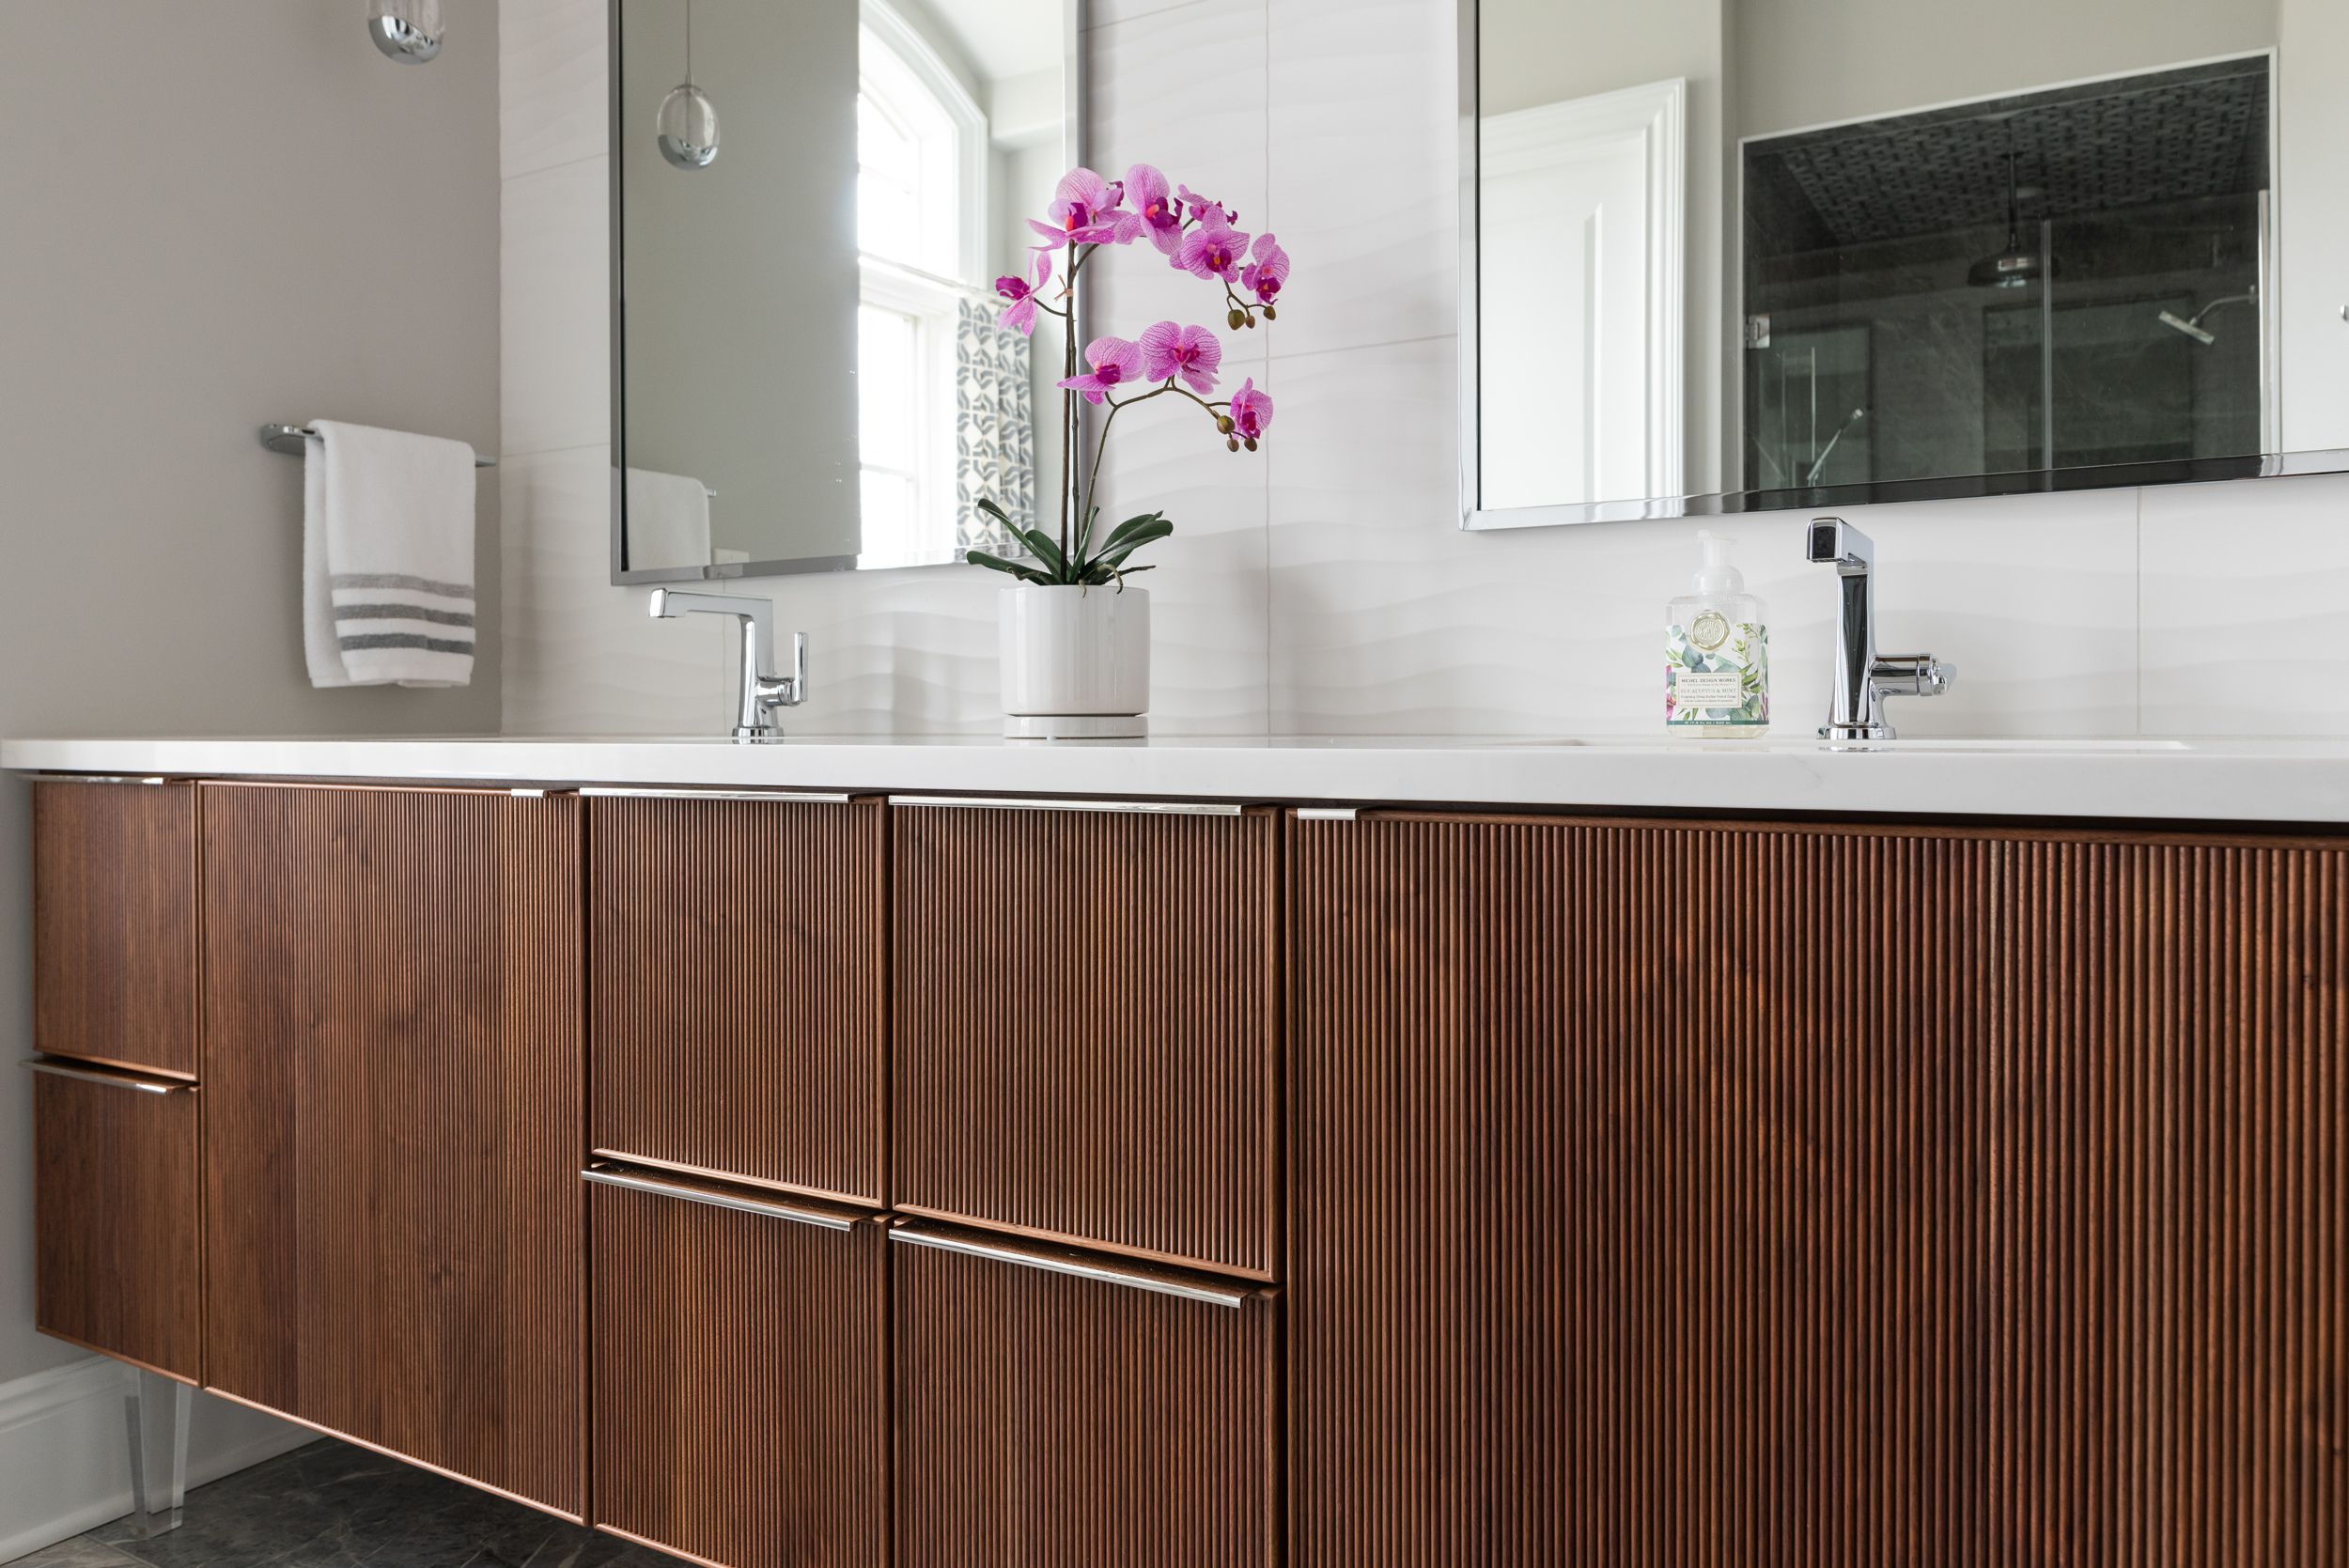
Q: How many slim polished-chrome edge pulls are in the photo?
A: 8